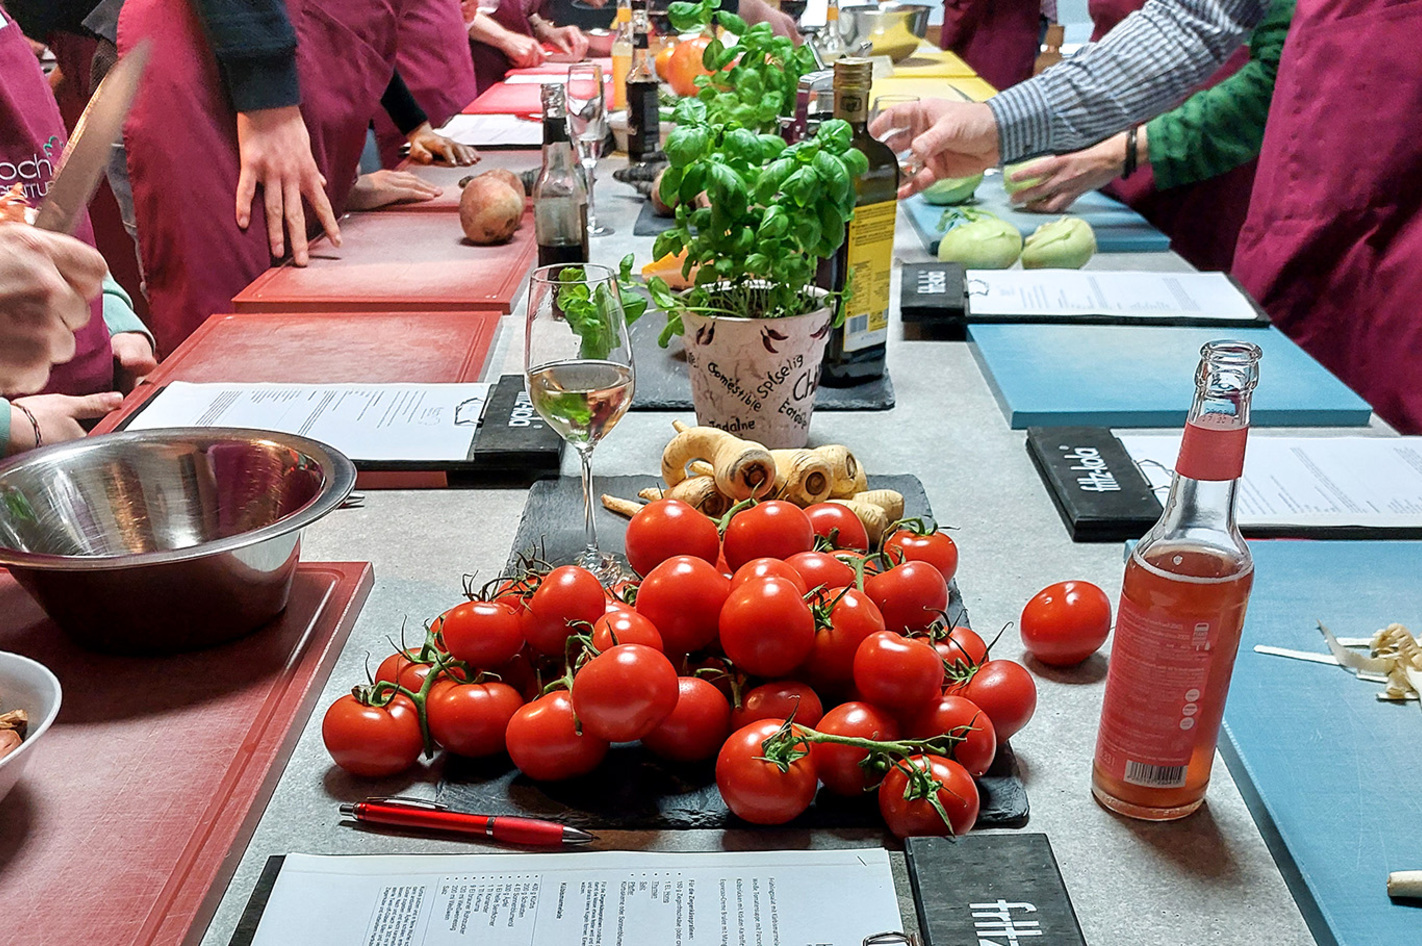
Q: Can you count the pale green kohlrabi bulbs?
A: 4